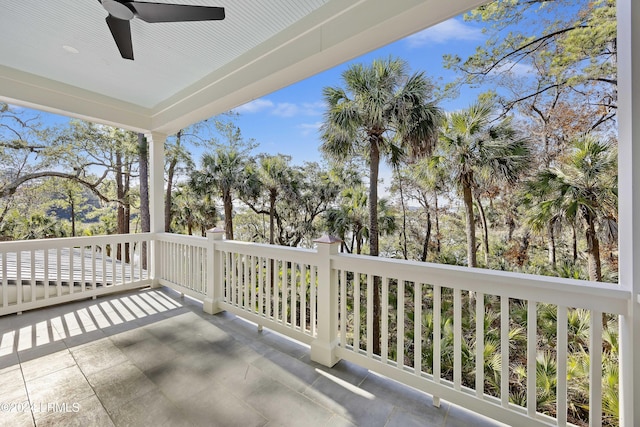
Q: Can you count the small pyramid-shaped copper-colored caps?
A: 2